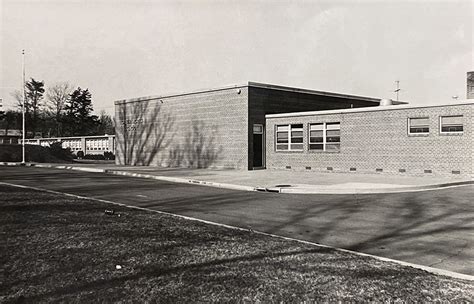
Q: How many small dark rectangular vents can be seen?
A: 8